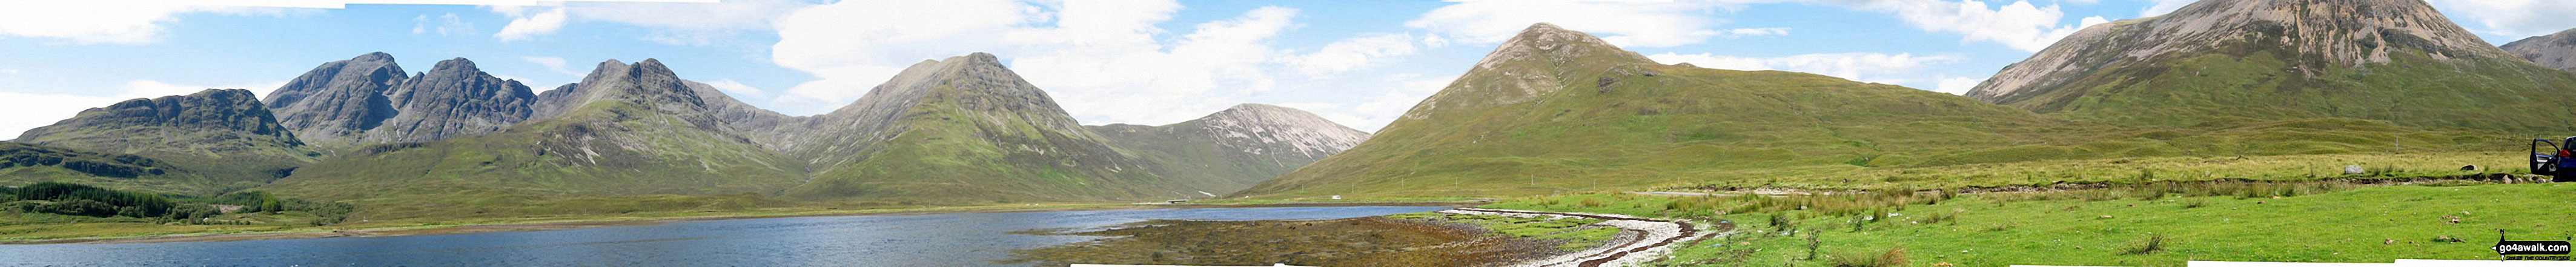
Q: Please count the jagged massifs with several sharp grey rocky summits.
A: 1